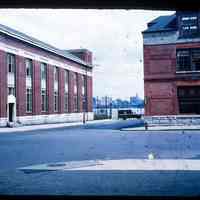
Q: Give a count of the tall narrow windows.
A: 7